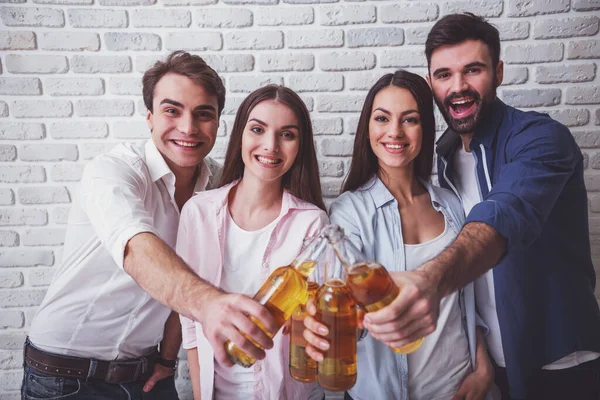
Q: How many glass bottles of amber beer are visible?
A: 4